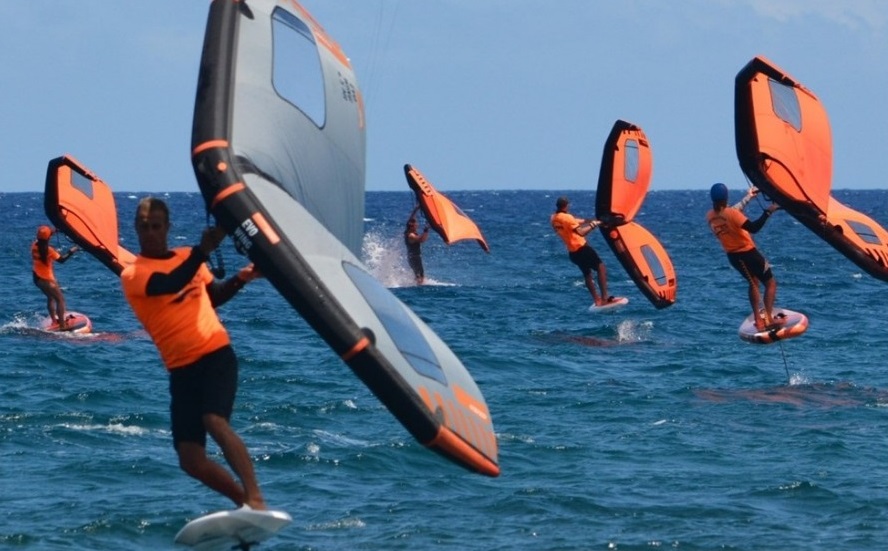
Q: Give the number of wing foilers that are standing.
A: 5